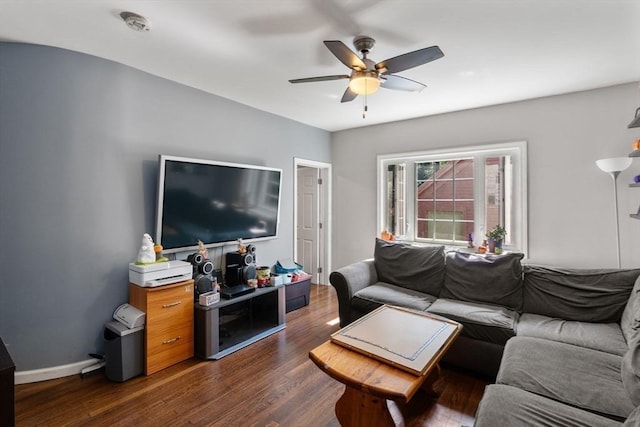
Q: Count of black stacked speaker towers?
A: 2